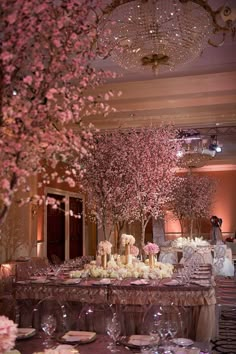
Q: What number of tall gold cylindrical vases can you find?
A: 3